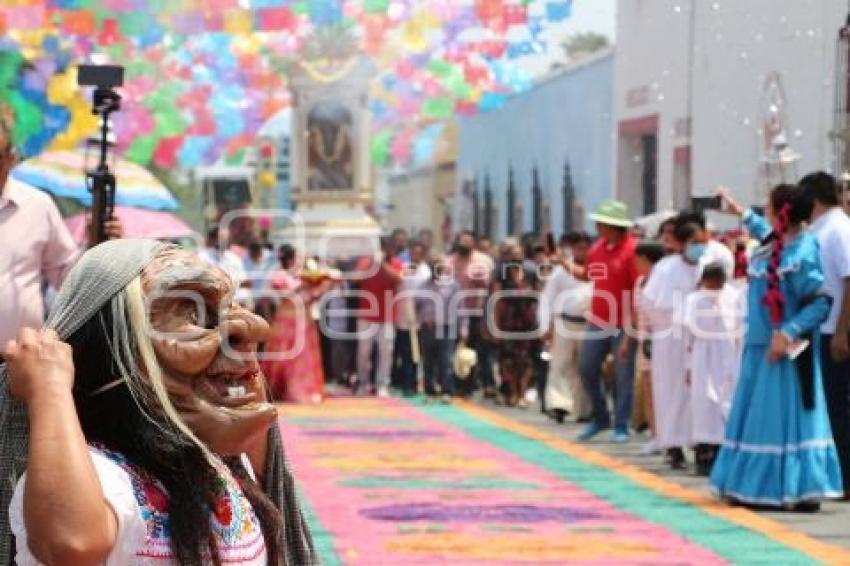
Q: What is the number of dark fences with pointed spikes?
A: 5